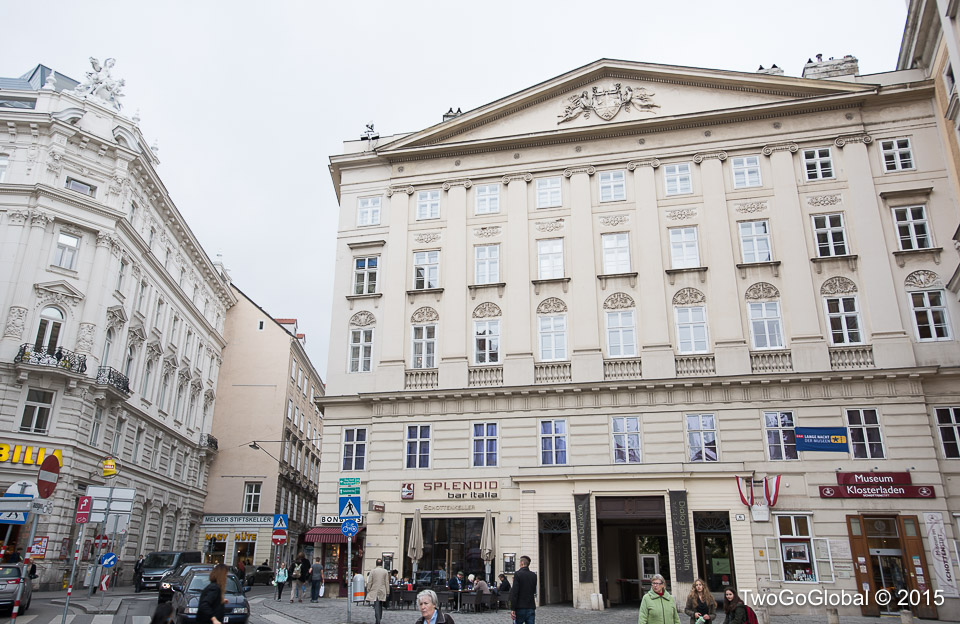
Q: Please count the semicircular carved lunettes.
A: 9